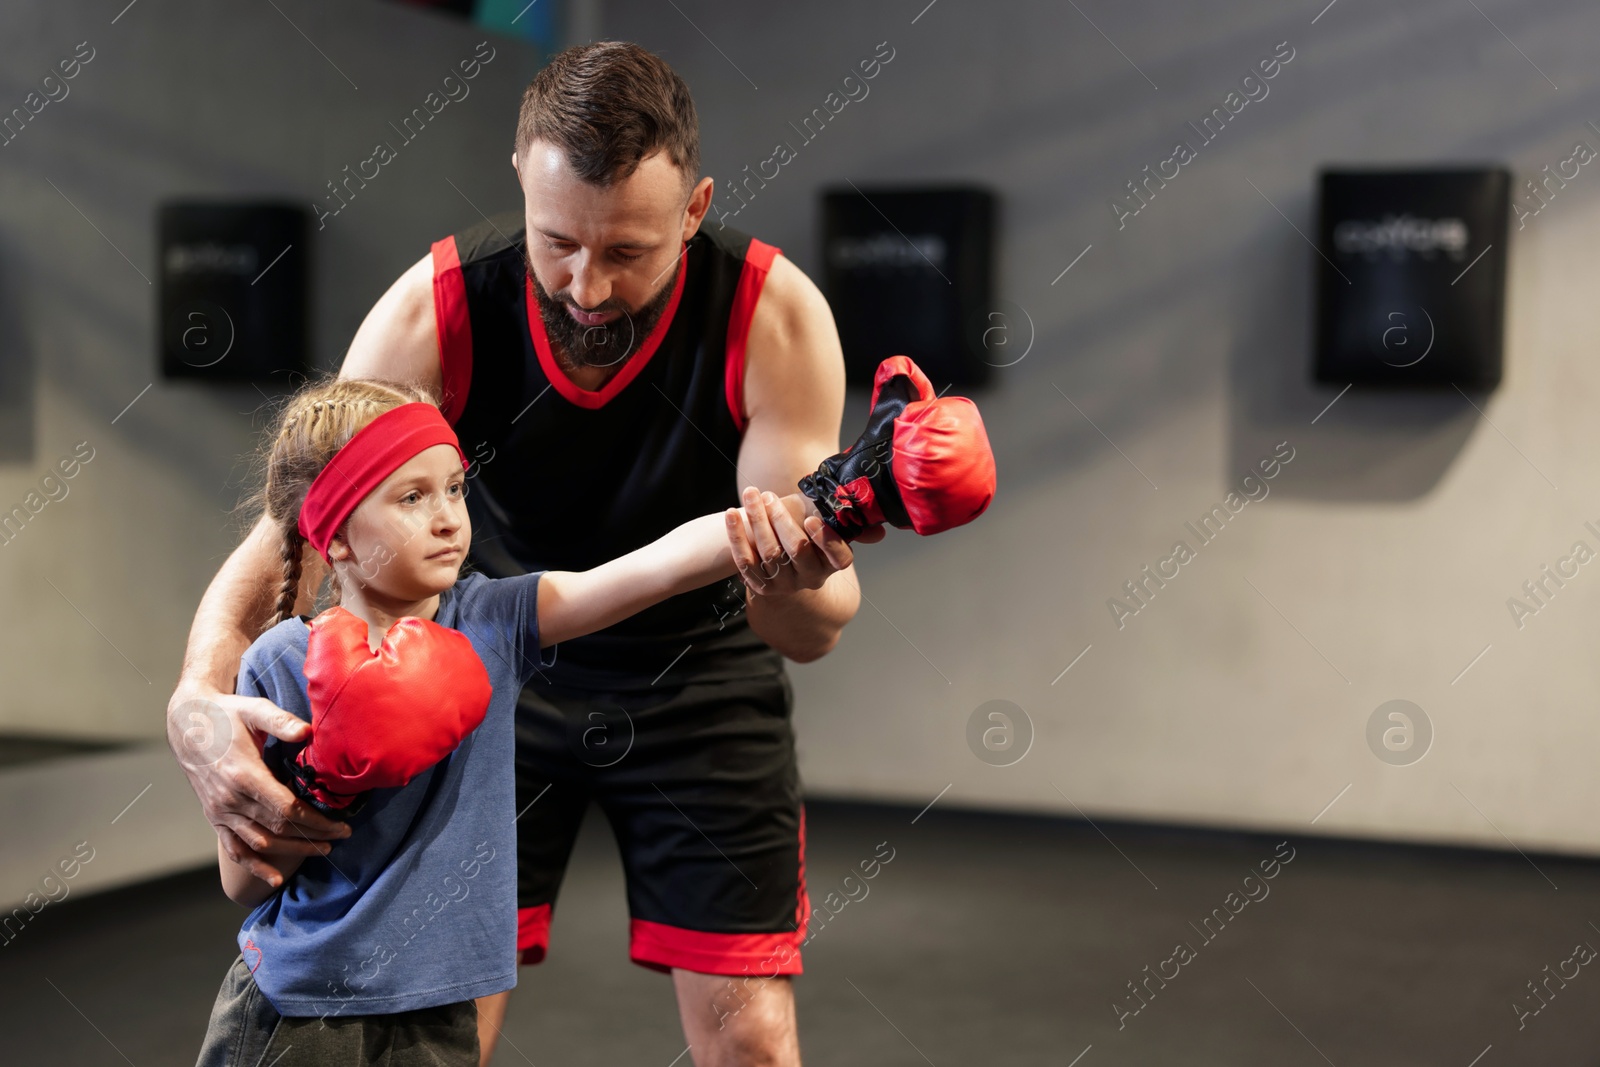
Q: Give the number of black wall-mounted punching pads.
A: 3